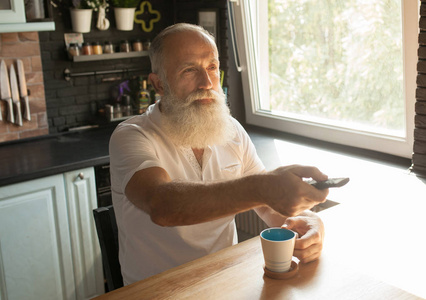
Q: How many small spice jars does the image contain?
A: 7